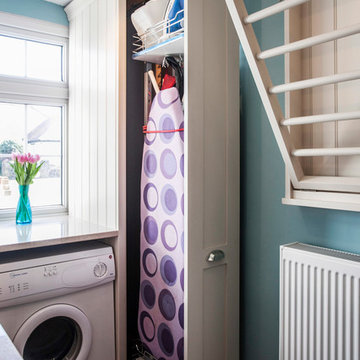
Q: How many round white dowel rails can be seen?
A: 5